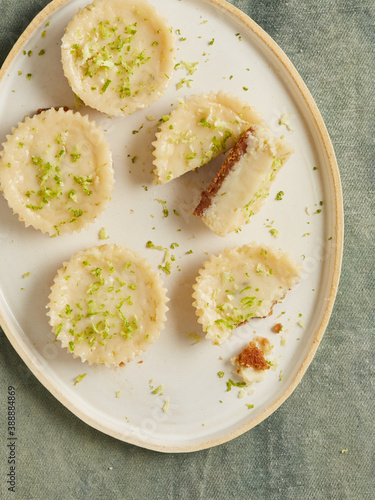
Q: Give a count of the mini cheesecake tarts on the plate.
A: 5